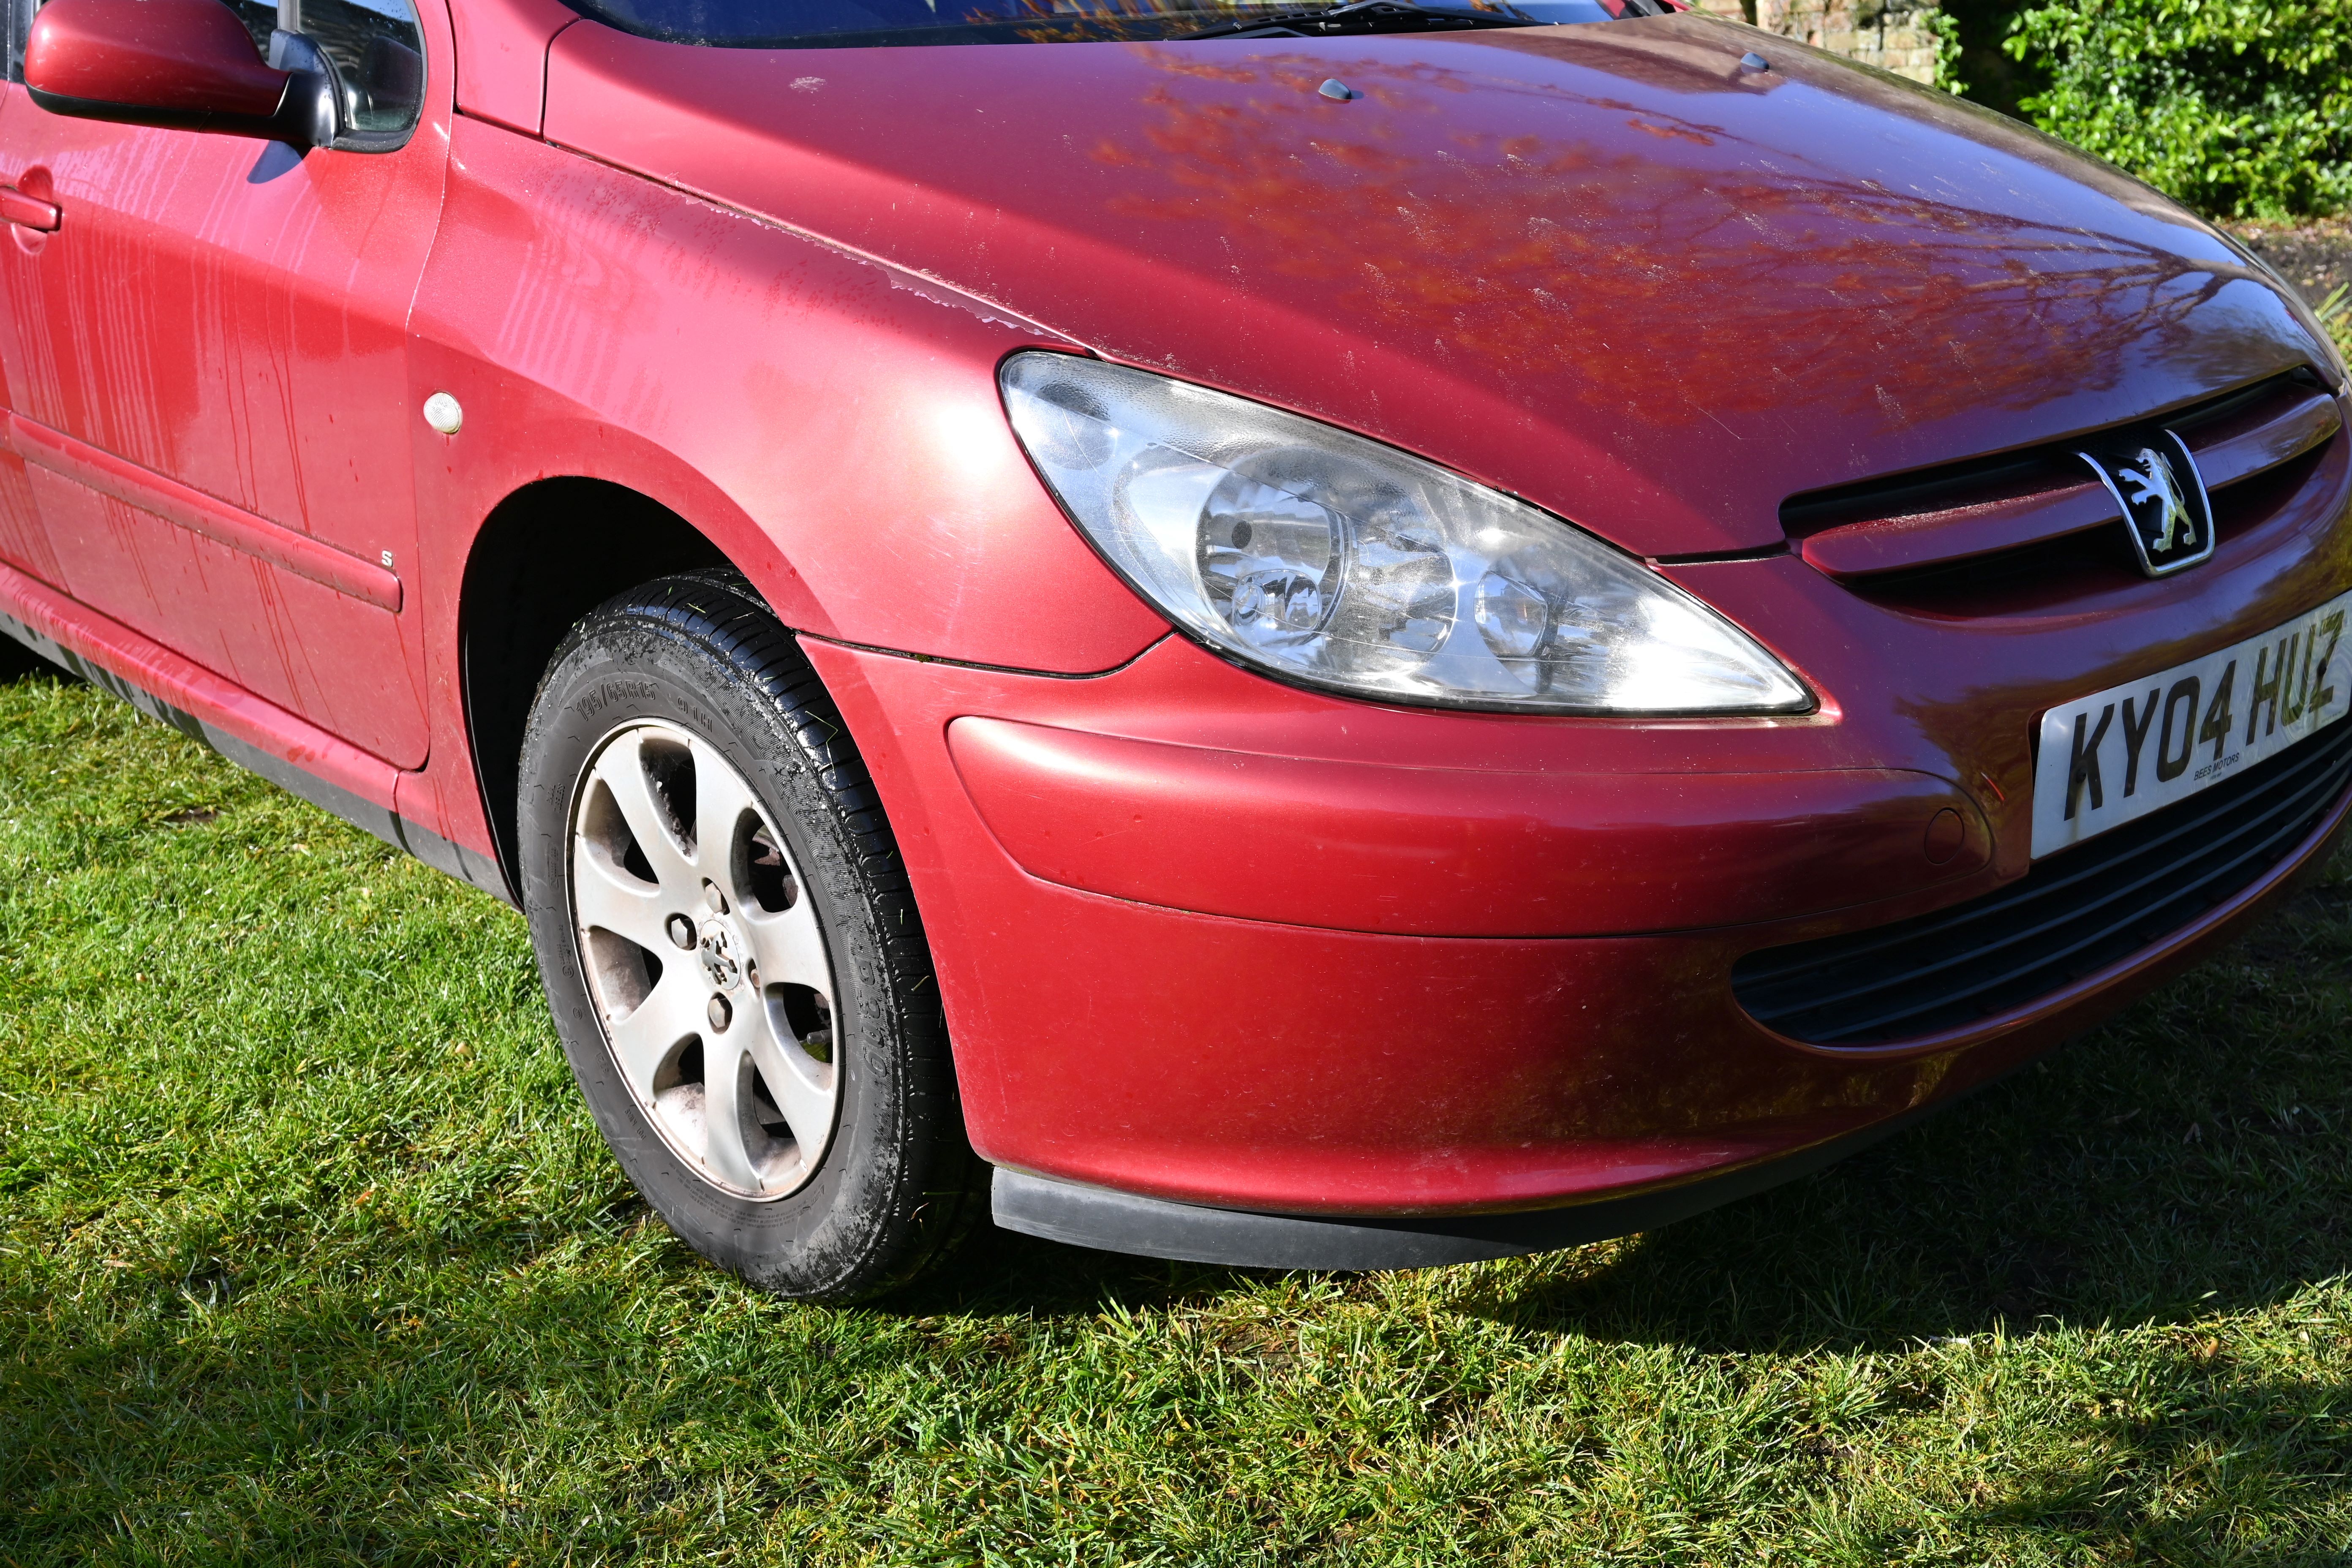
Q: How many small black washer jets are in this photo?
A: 2